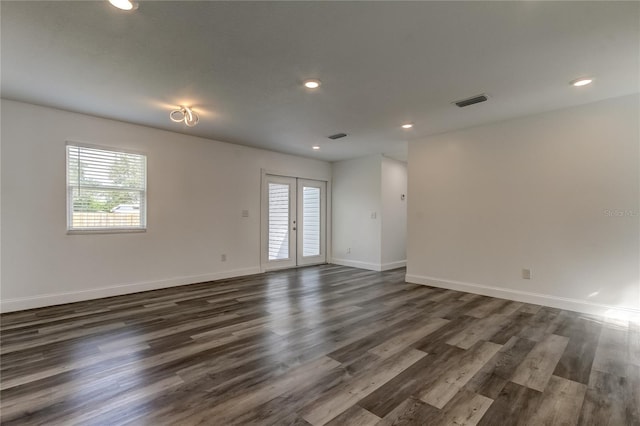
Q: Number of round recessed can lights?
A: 5